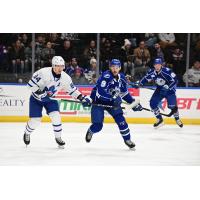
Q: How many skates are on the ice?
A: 6